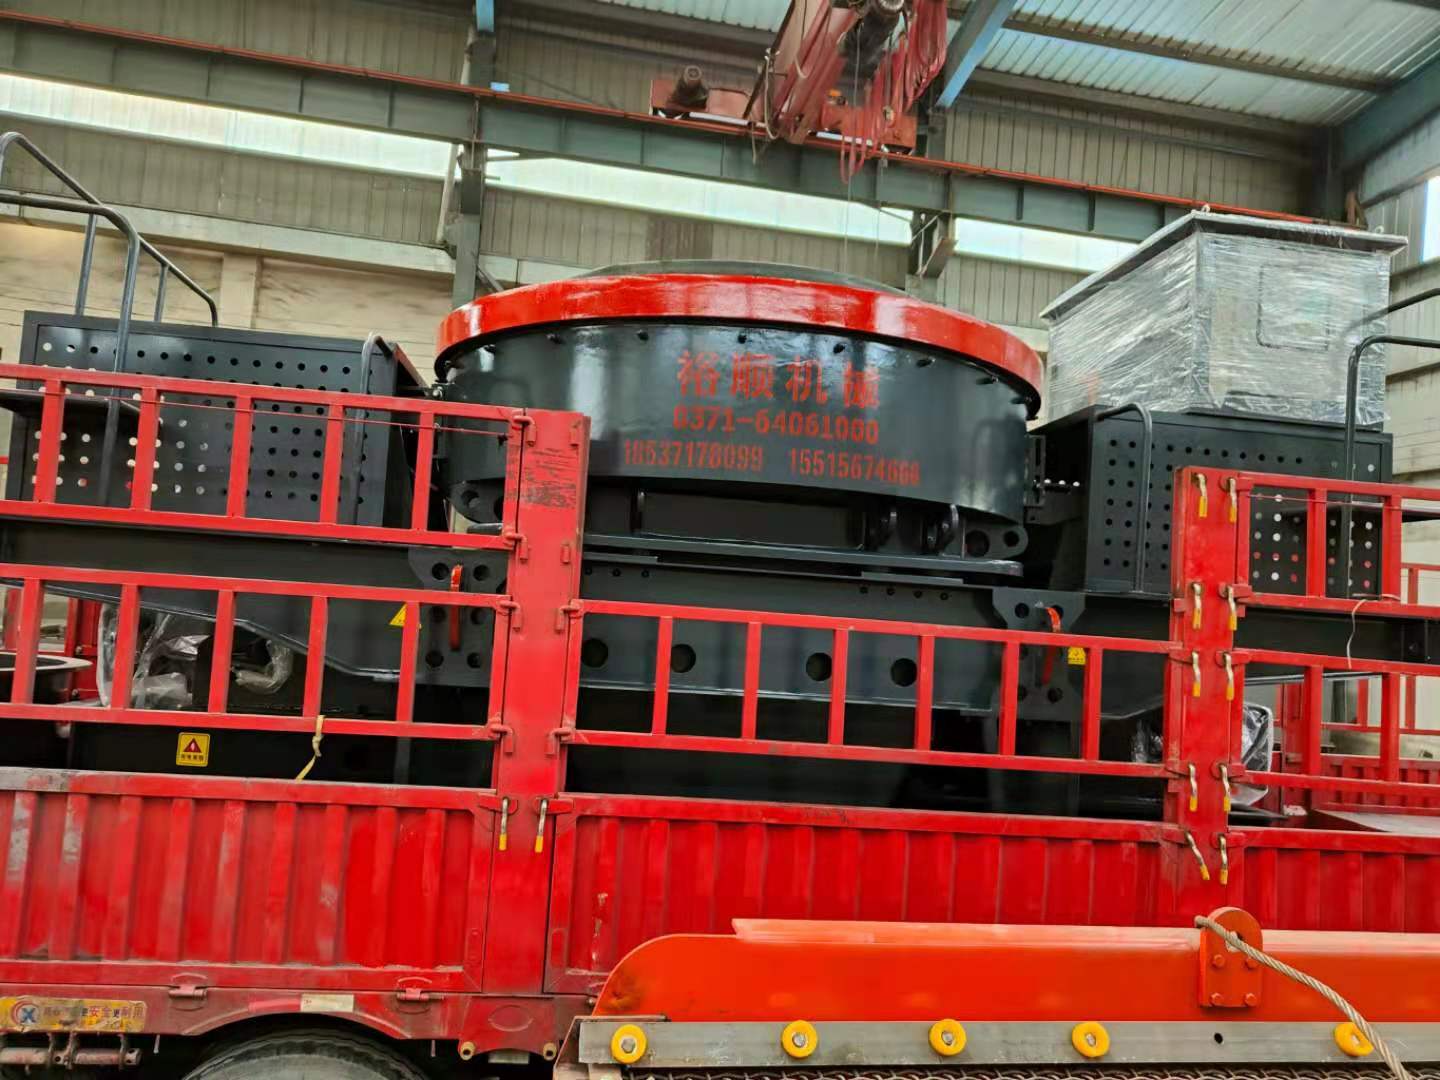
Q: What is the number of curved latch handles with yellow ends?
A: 12